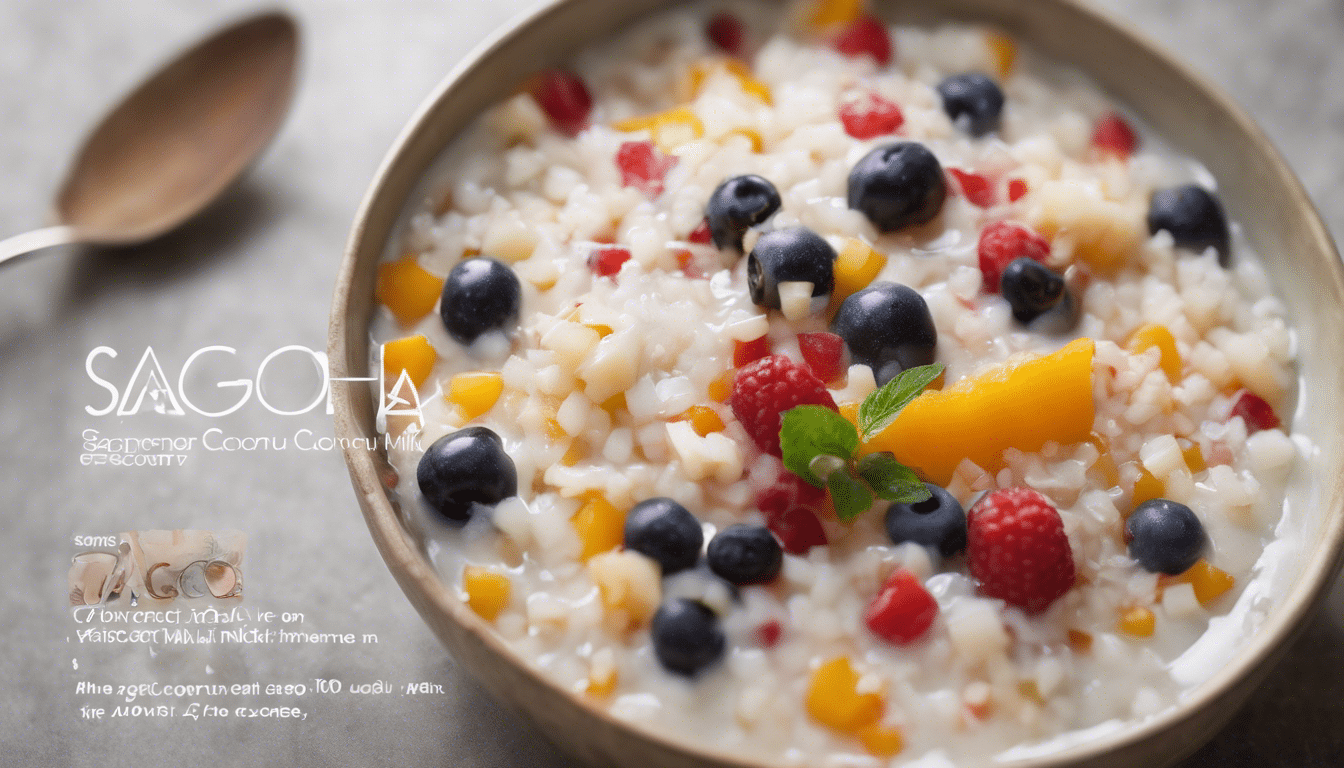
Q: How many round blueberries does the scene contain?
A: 14